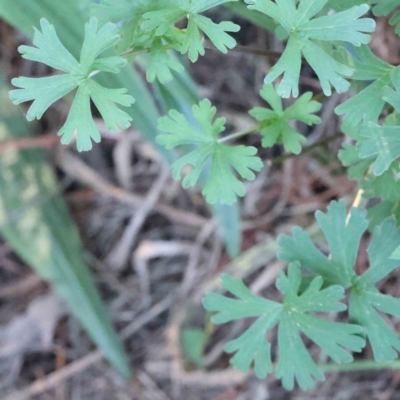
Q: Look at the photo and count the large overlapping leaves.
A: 2